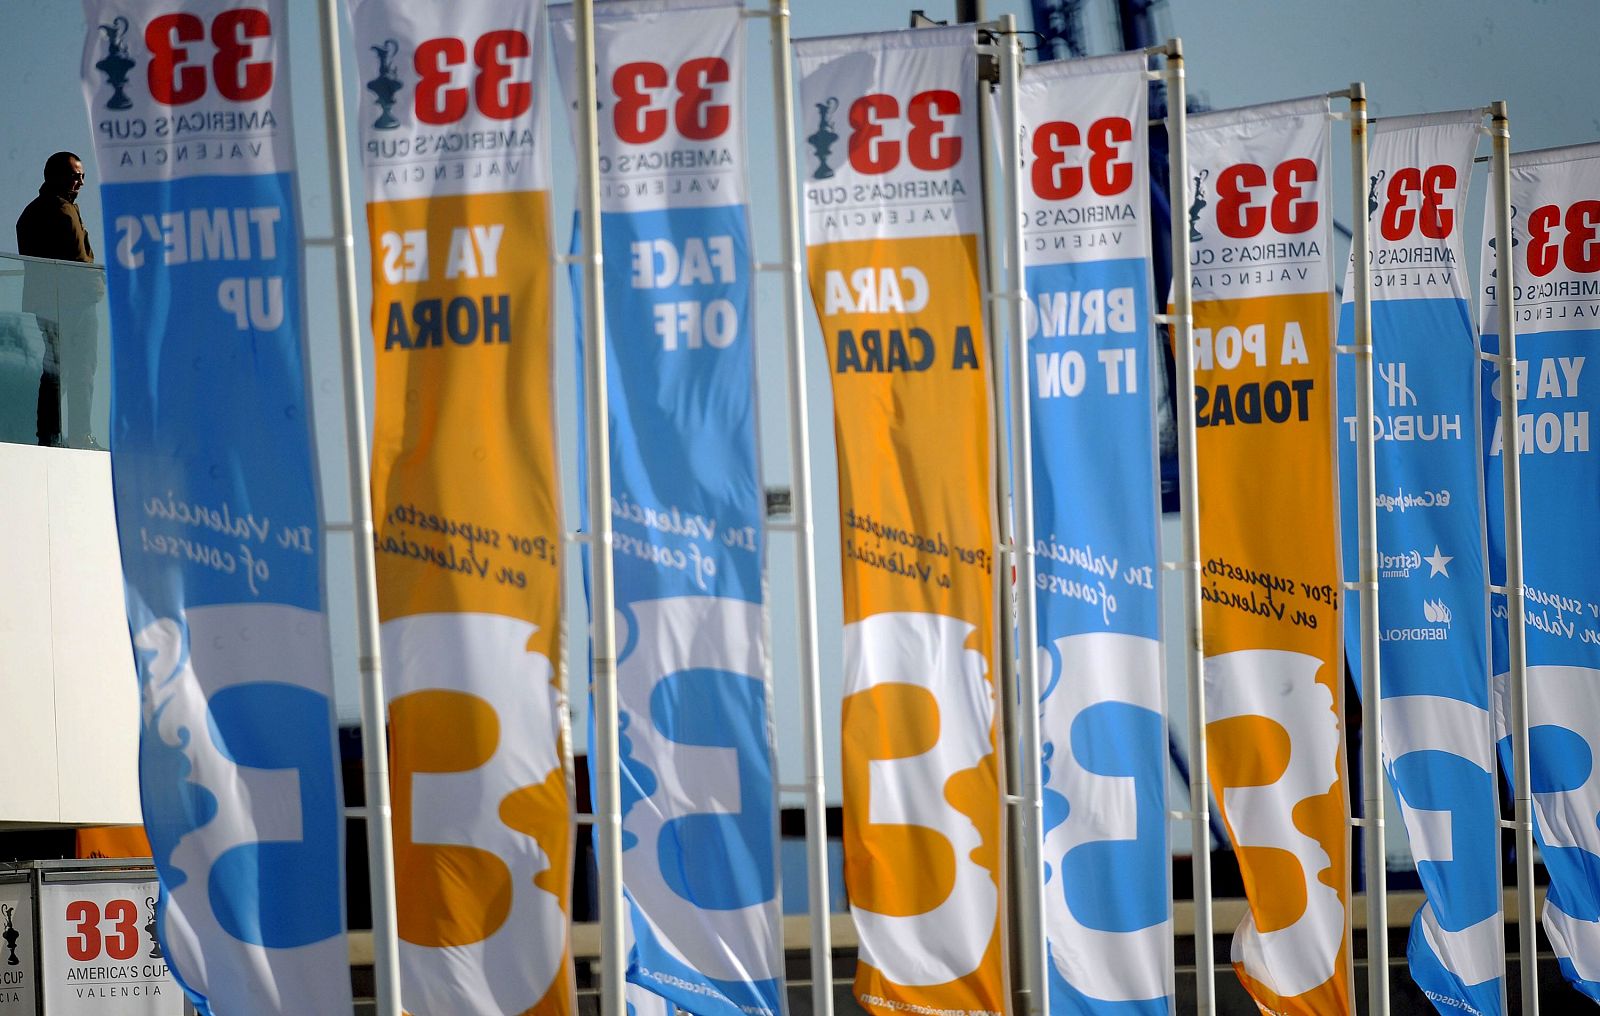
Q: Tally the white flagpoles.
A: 7